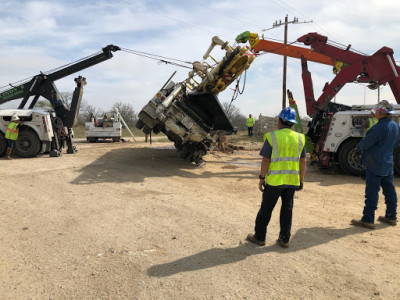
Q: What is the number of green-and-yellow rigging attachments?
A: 1